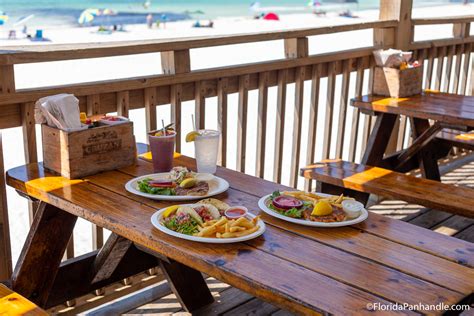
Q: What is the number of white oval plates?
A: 3